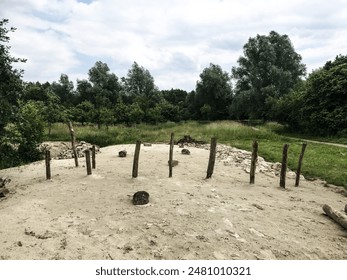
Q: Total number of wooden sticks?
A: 10